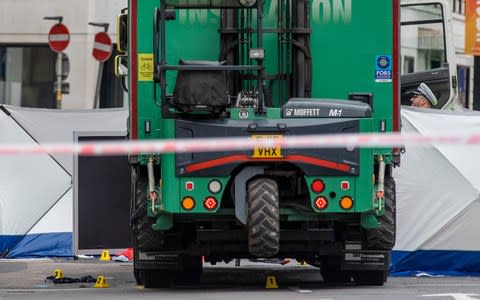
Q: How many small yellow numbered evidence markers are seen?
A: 4